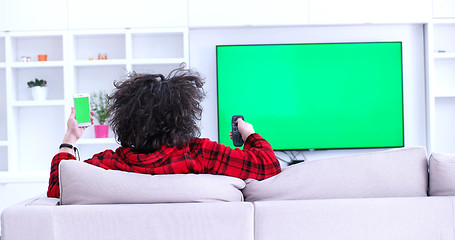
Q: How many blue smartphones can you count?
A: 0